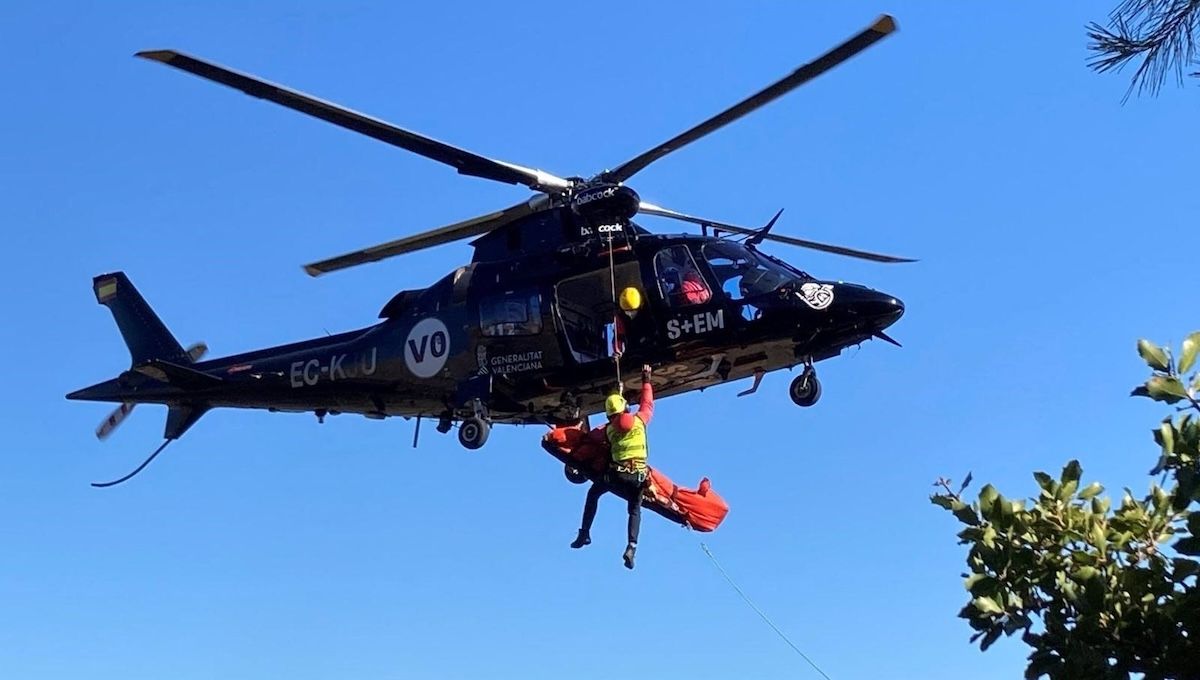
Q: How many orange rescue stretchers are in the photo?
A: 1